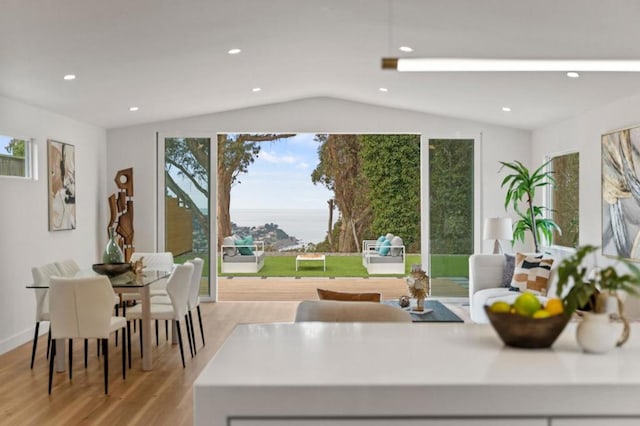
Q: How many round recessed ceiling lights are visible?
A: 8